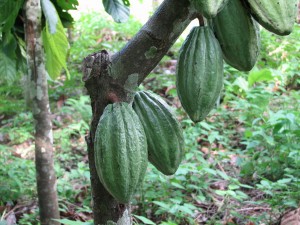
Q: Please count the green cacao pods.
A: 6